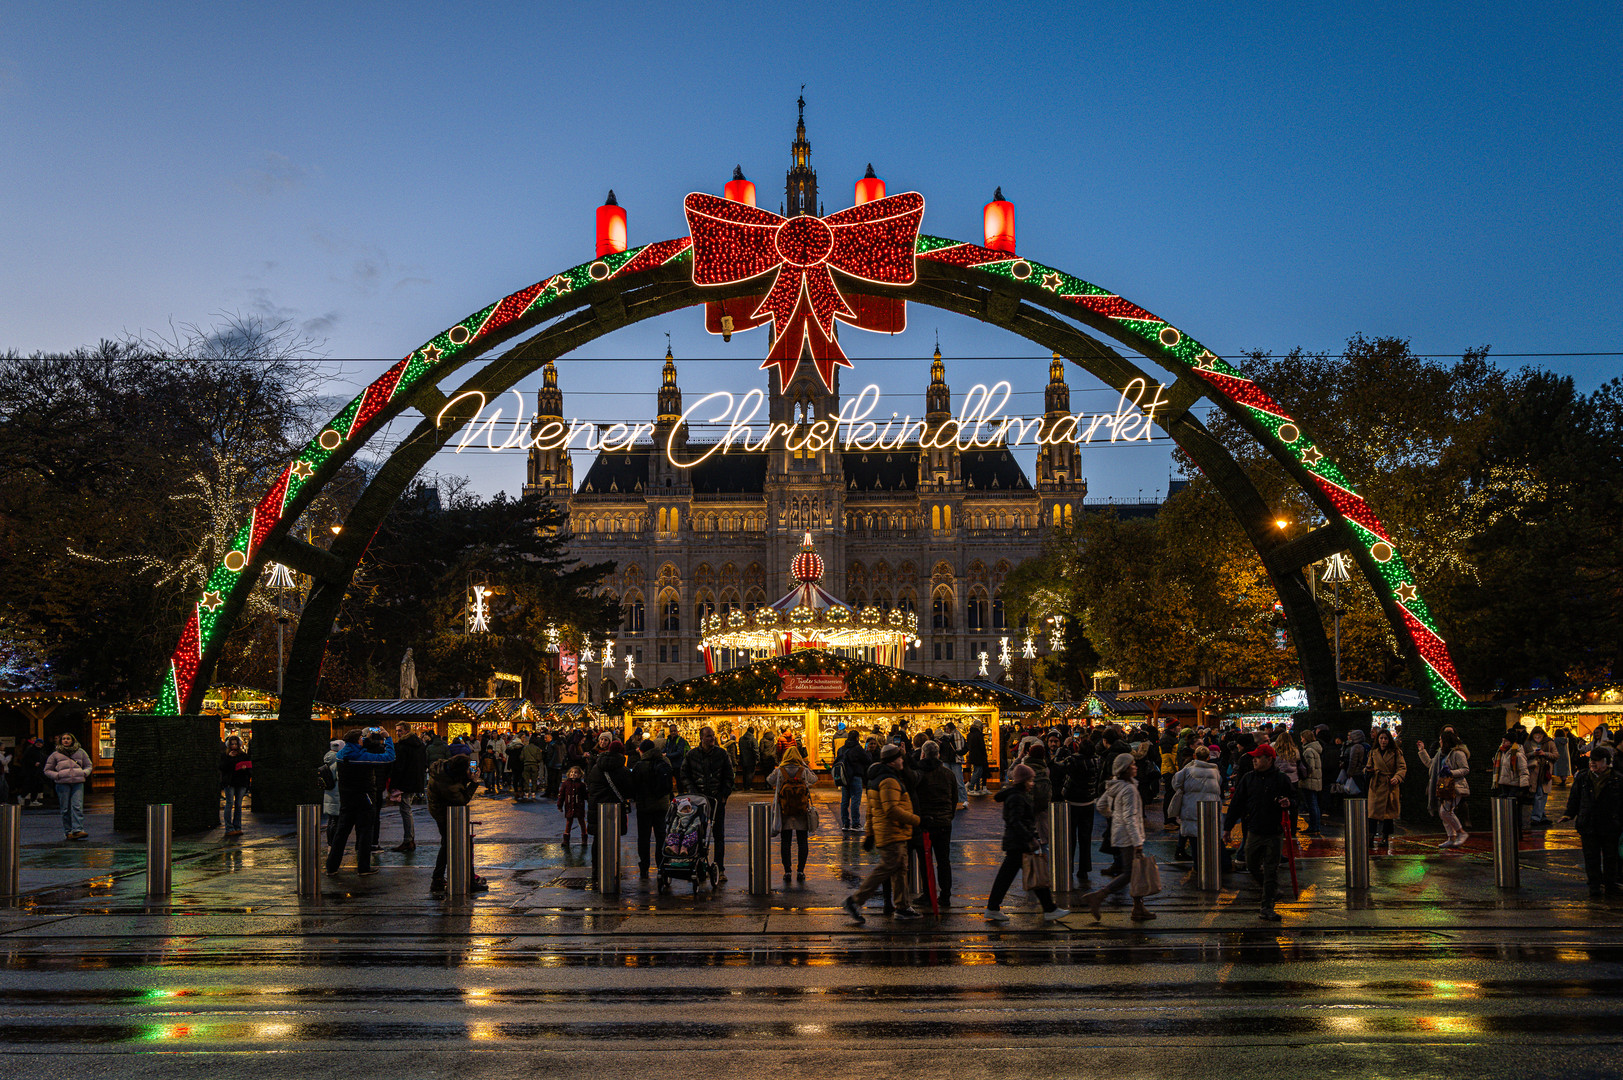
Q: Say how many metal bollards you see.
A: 11